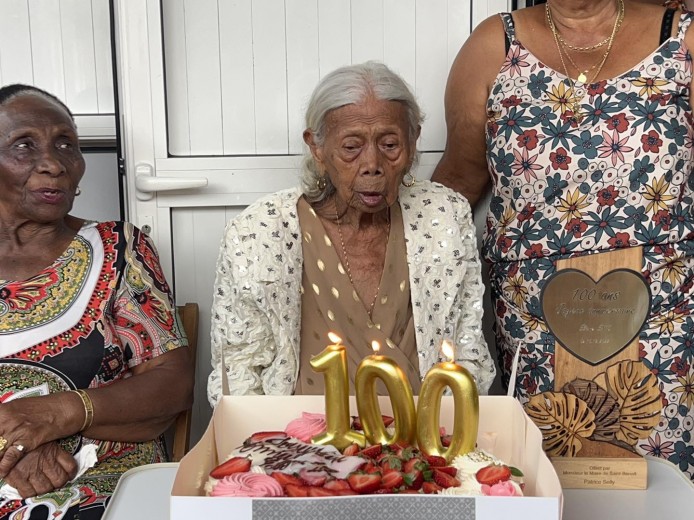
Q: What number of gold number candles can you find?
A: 3